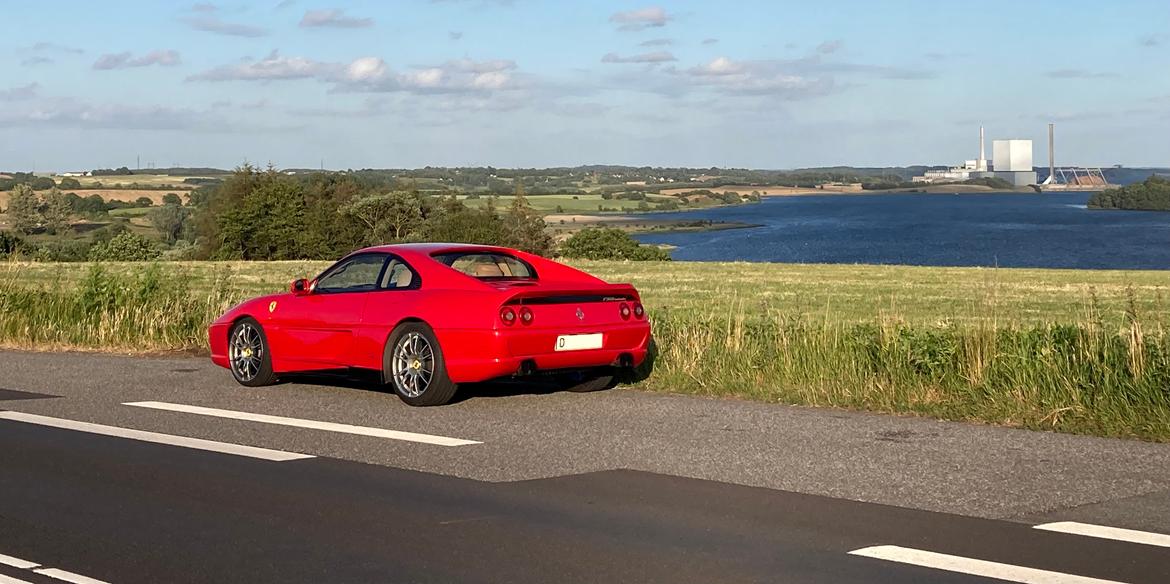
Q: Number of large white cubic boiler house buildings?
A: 1